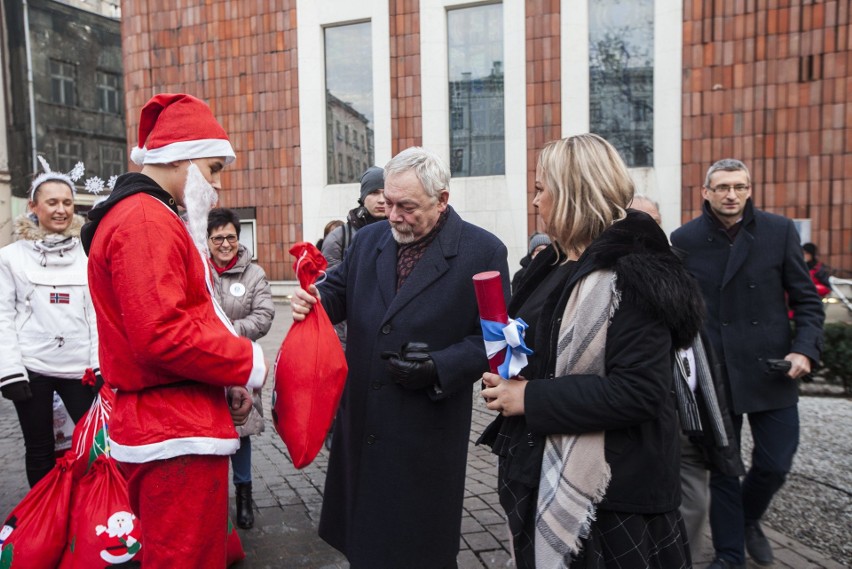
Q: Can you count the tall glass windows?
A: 3